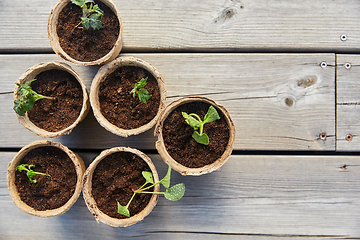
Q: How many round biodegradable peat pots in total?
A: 6